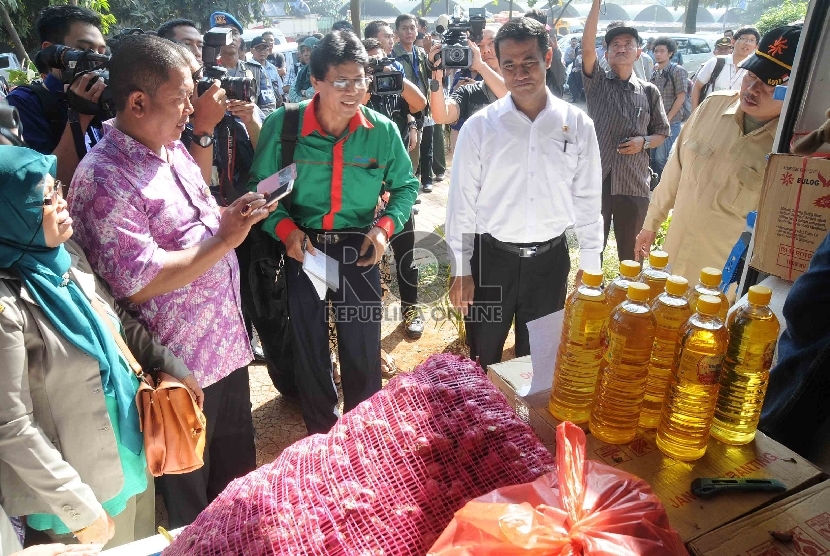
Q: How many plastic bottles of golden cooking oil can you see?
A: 8